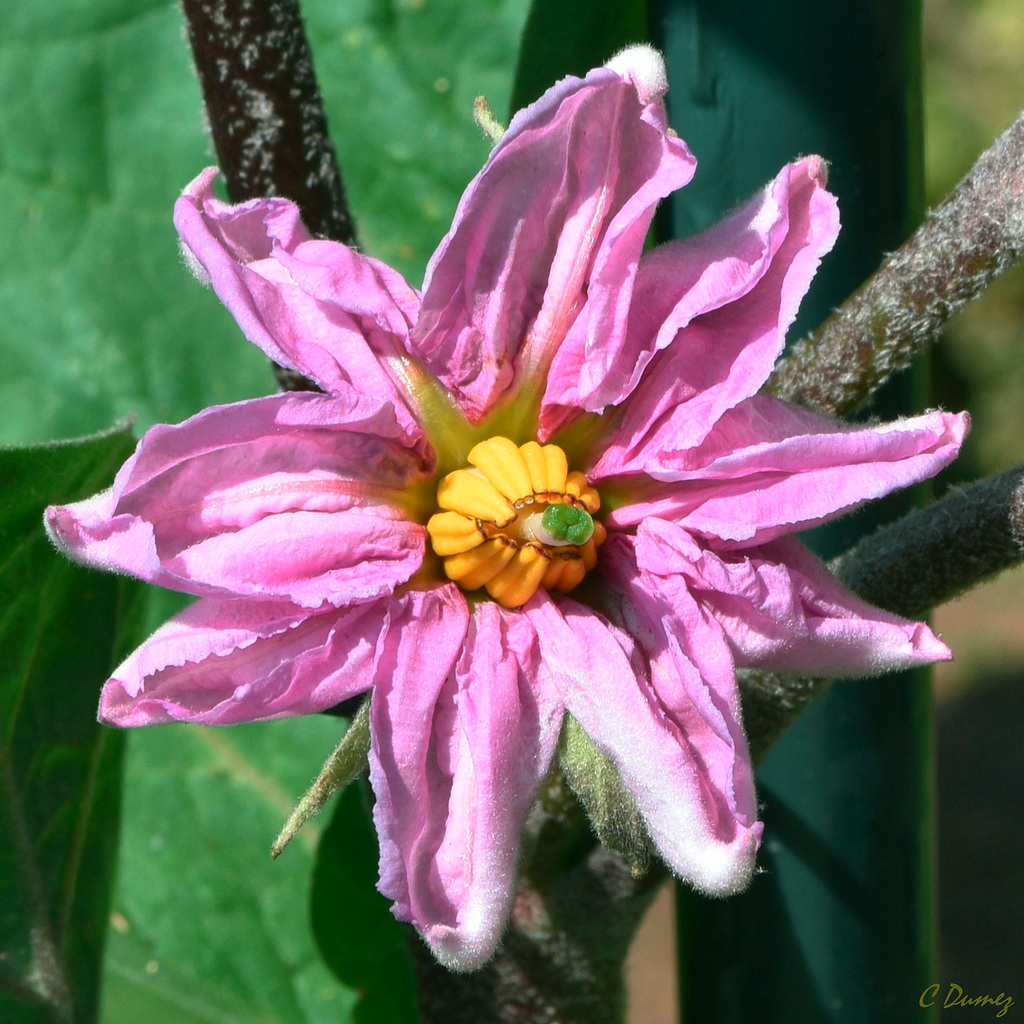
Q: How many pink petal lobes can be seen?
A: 9